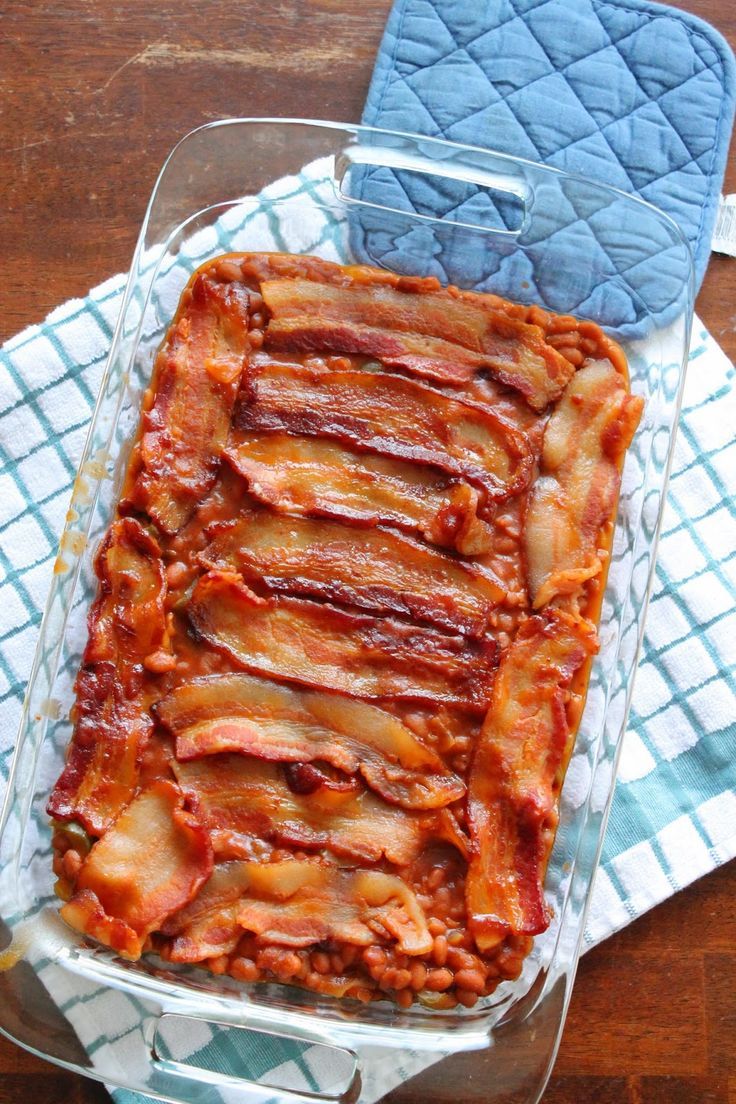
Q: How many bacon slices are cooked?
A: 13